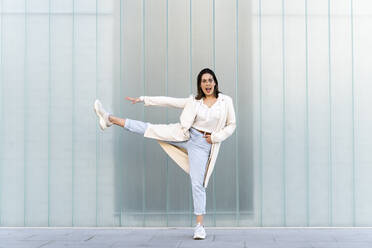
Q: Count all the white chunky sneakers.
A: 2